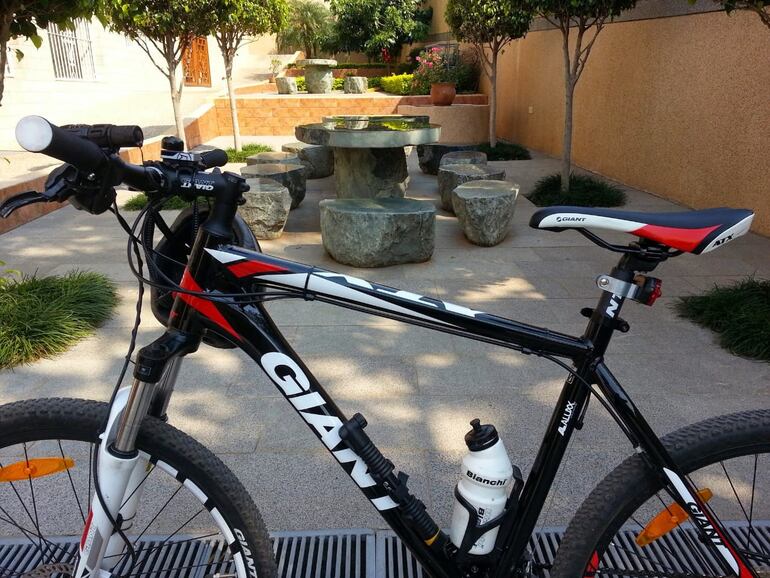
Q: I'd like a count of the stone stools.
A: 11